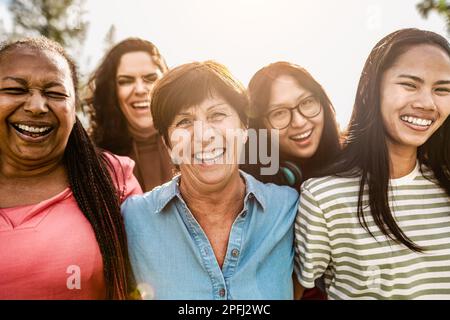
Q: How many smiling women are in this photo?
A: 5